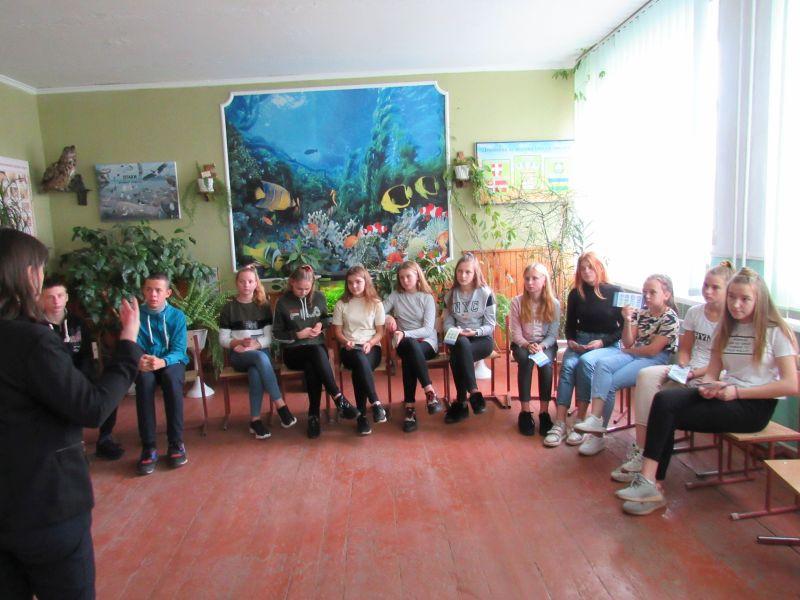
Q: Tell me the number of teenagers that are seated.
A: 12